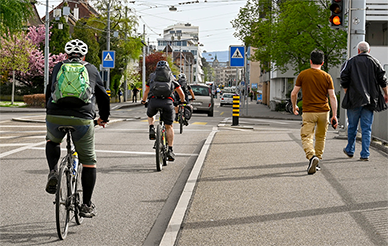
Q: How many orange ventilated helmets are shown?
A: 0